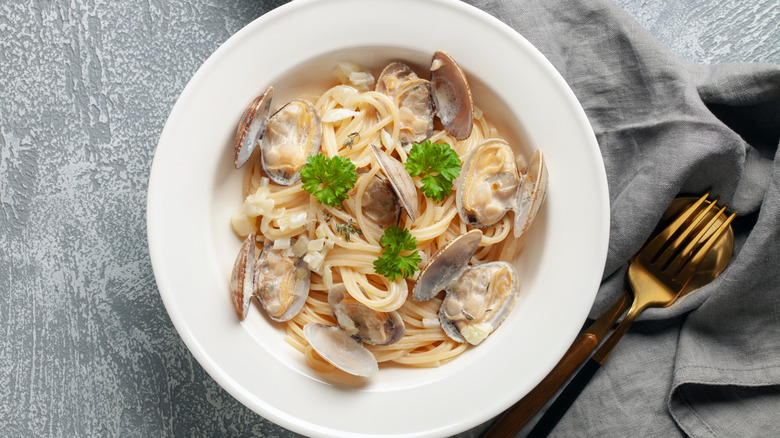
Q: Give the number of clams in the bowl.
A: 7